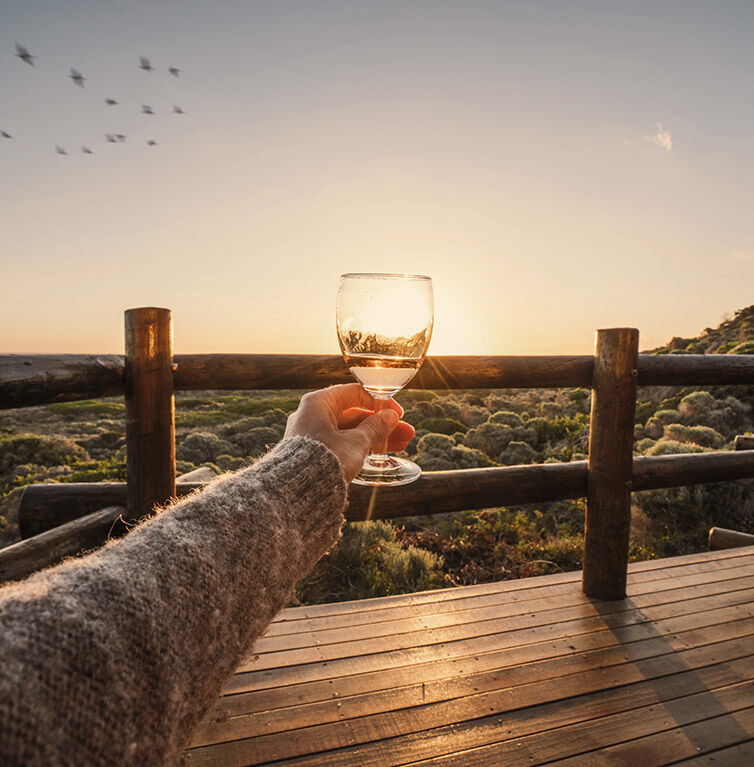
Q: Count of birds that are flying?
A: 13